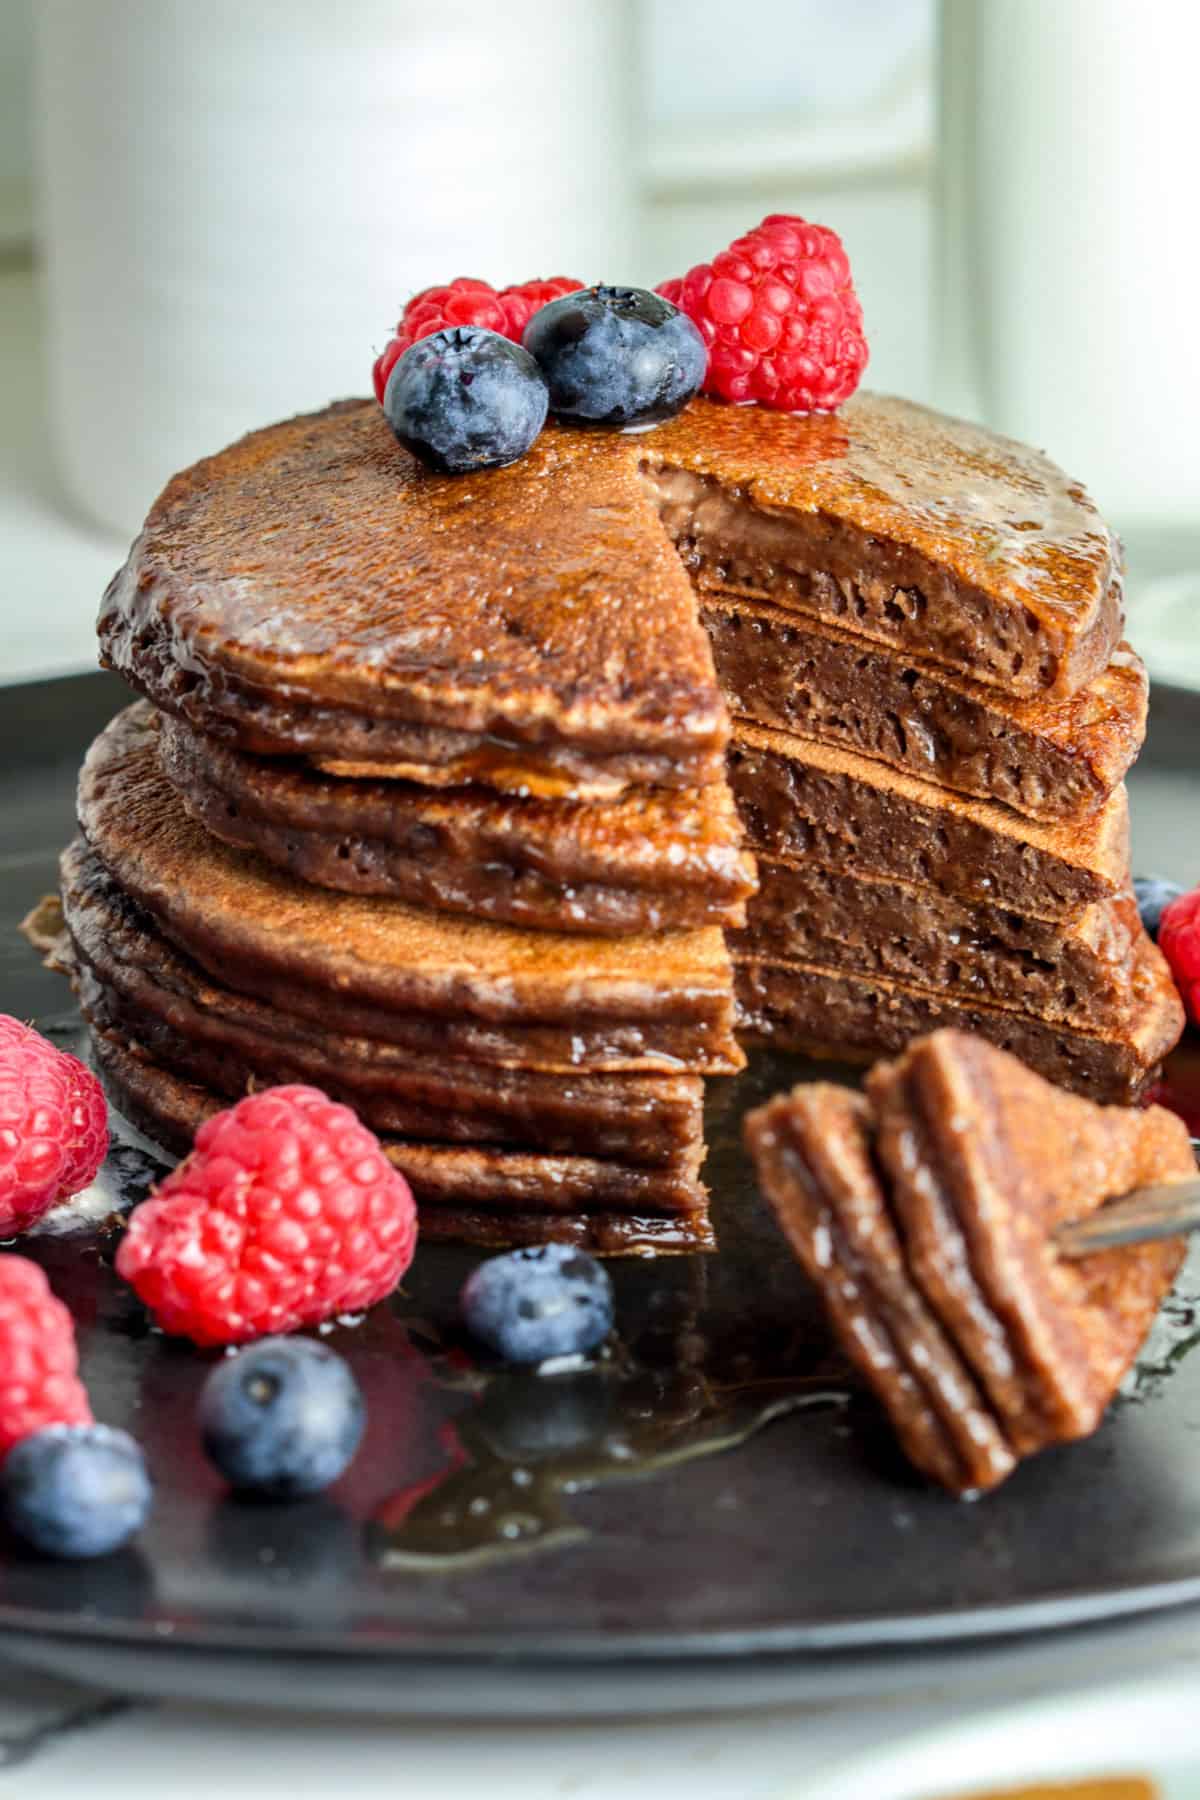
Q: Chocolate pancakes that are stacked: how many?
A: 5